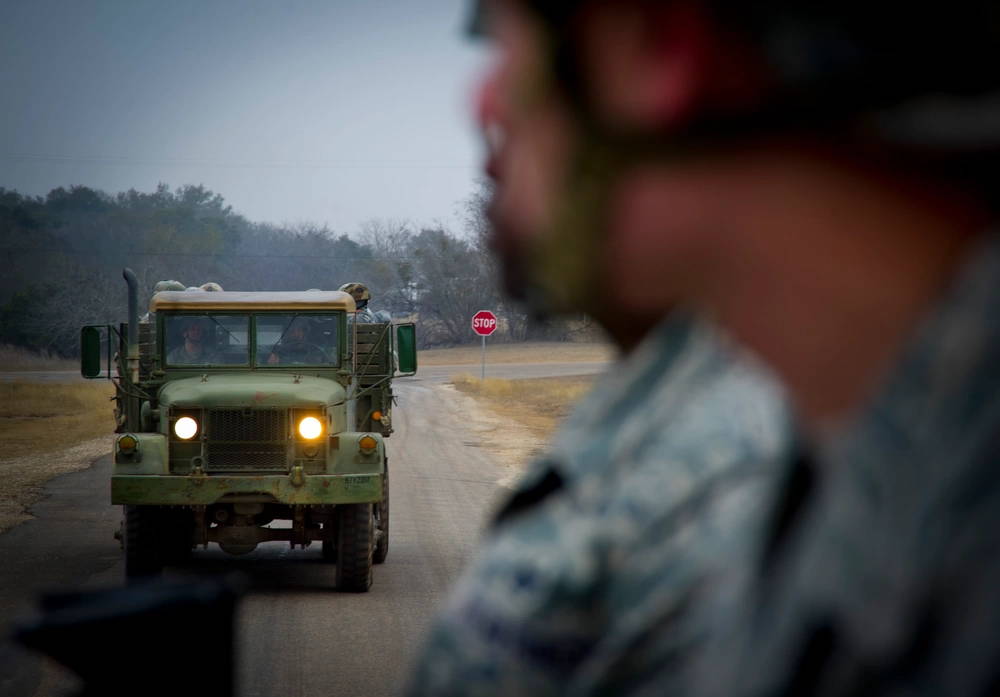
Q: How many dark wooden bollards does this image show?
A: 0